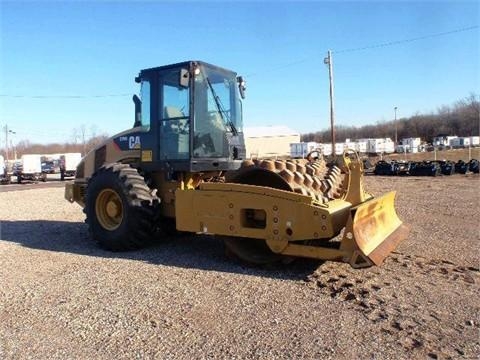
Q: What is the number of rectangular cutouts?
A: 1